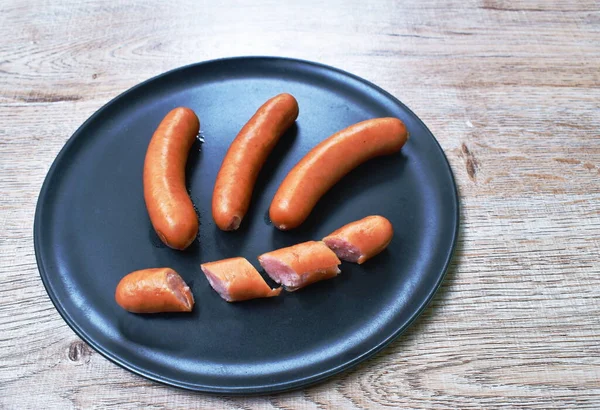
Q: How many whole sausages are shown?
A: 3